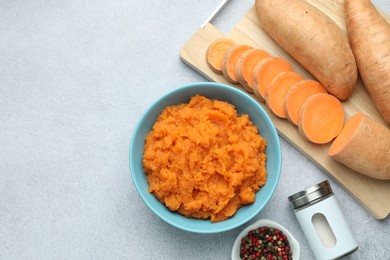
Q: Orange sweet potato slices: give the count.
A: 7